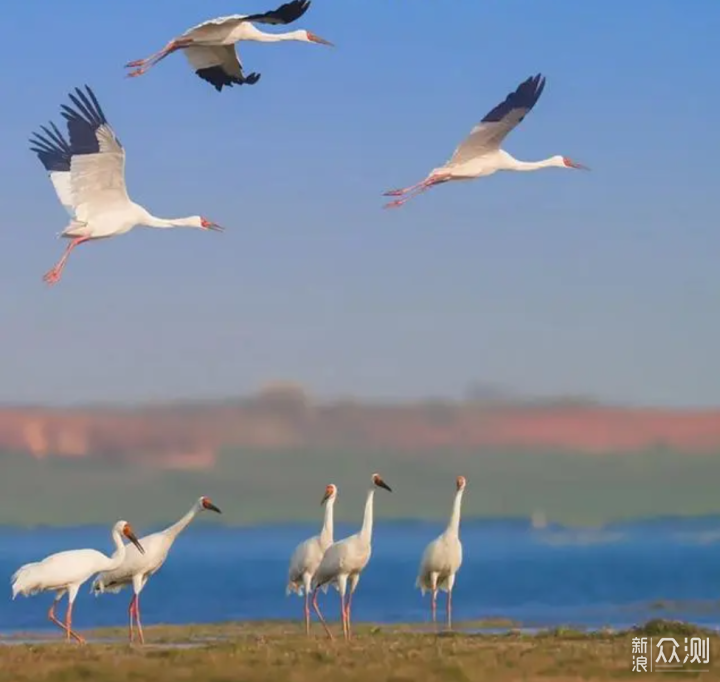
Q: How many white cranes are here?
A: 8